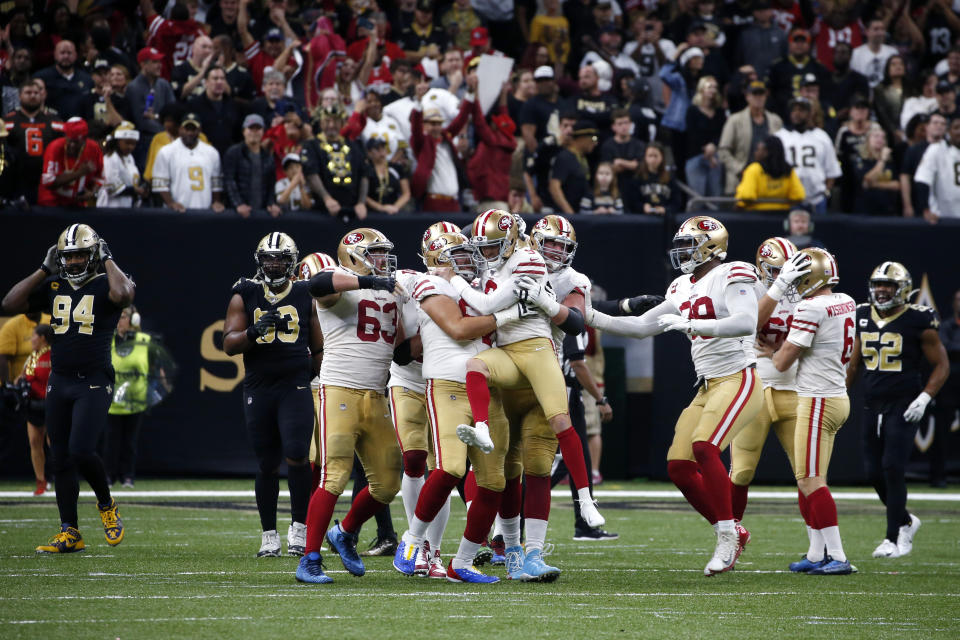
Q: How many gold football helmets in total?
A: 12